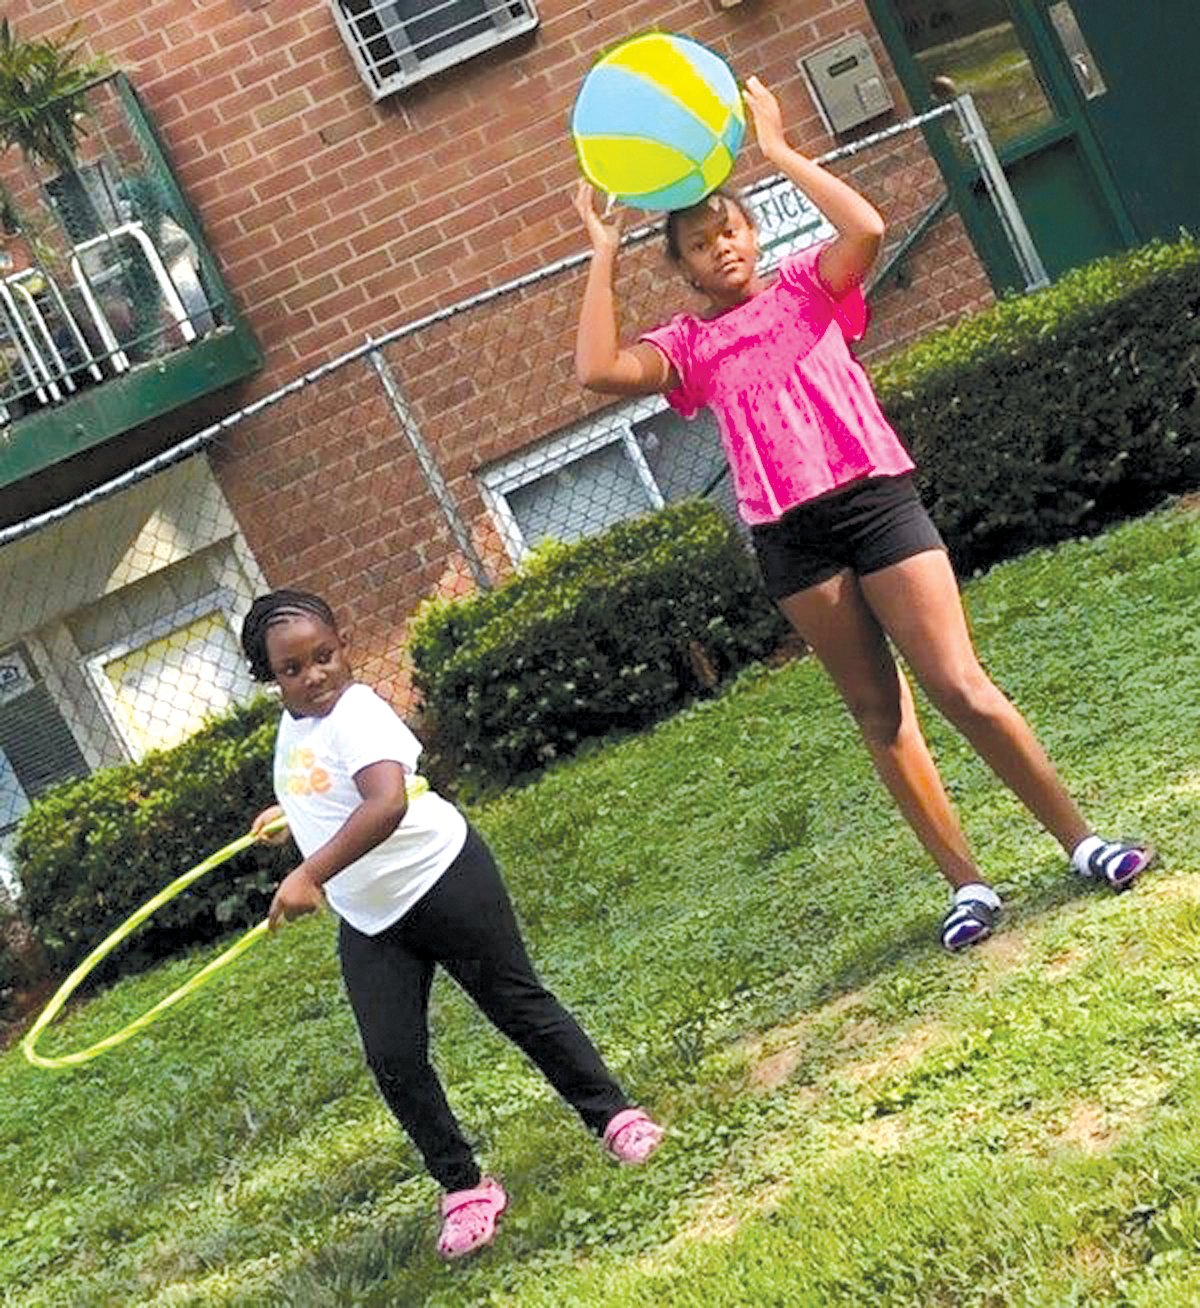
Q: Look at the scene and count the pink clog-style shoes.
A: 2